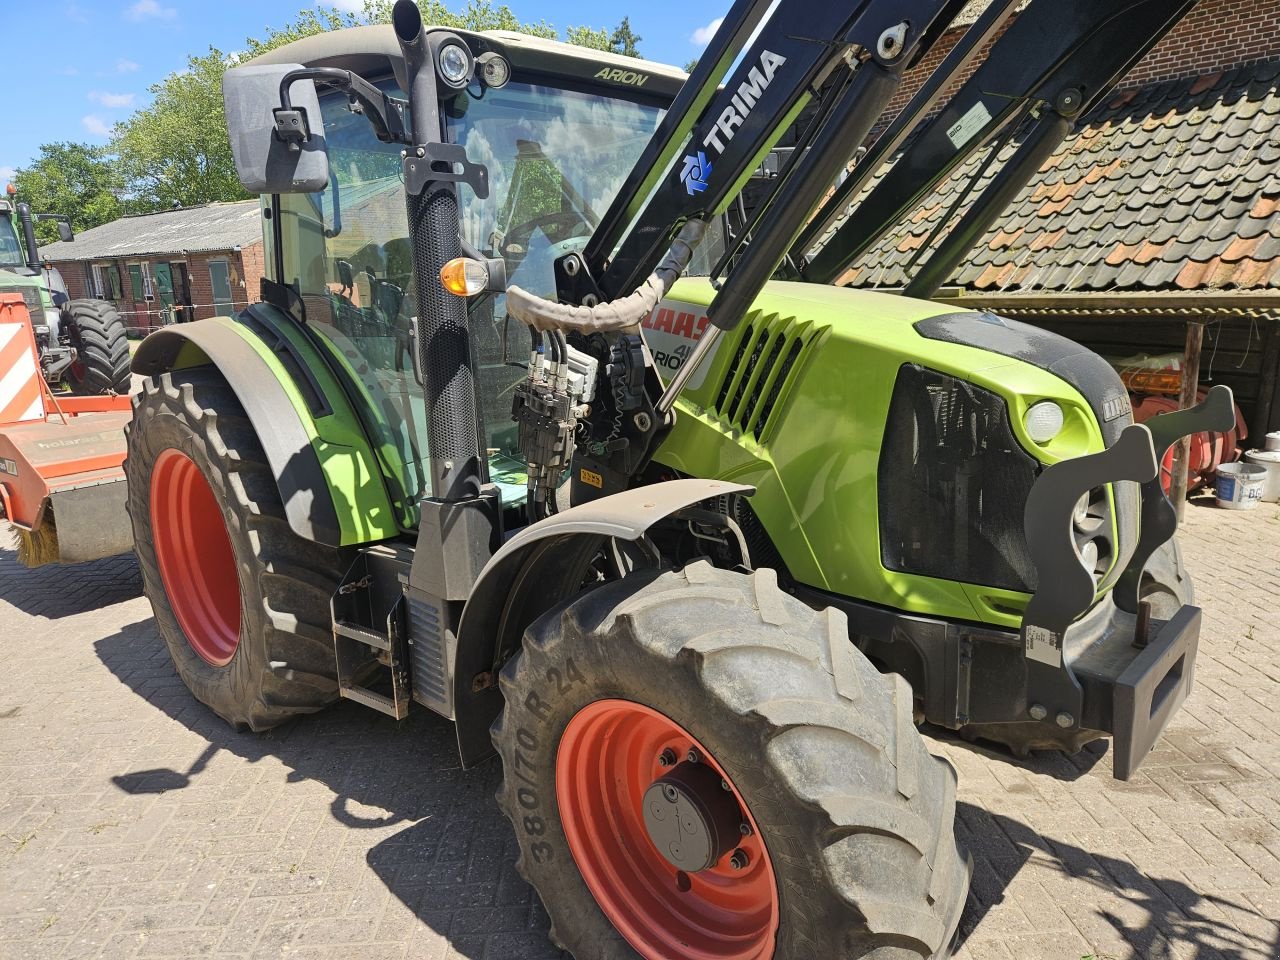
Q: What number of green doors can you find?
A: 2